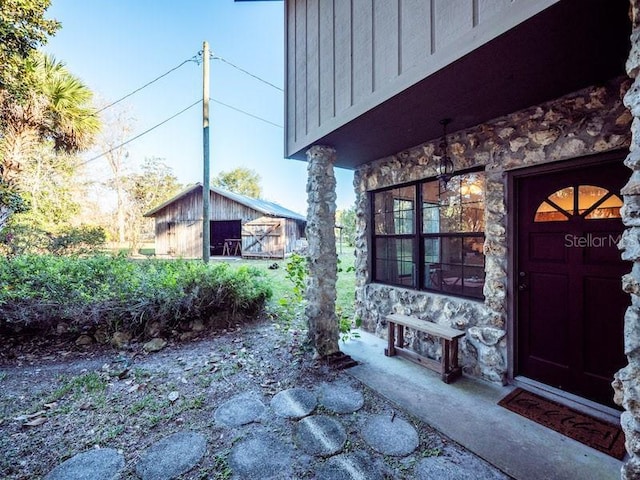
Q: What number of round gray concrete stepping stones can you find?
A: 10